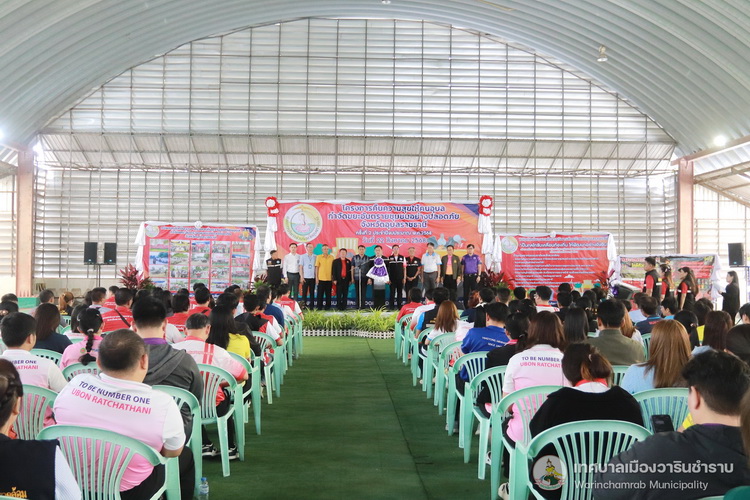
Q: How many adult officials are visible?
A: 12